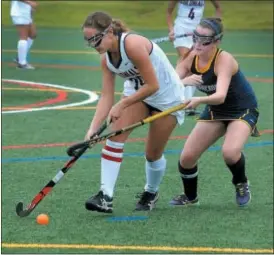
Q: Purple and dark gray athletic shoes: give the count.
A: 2